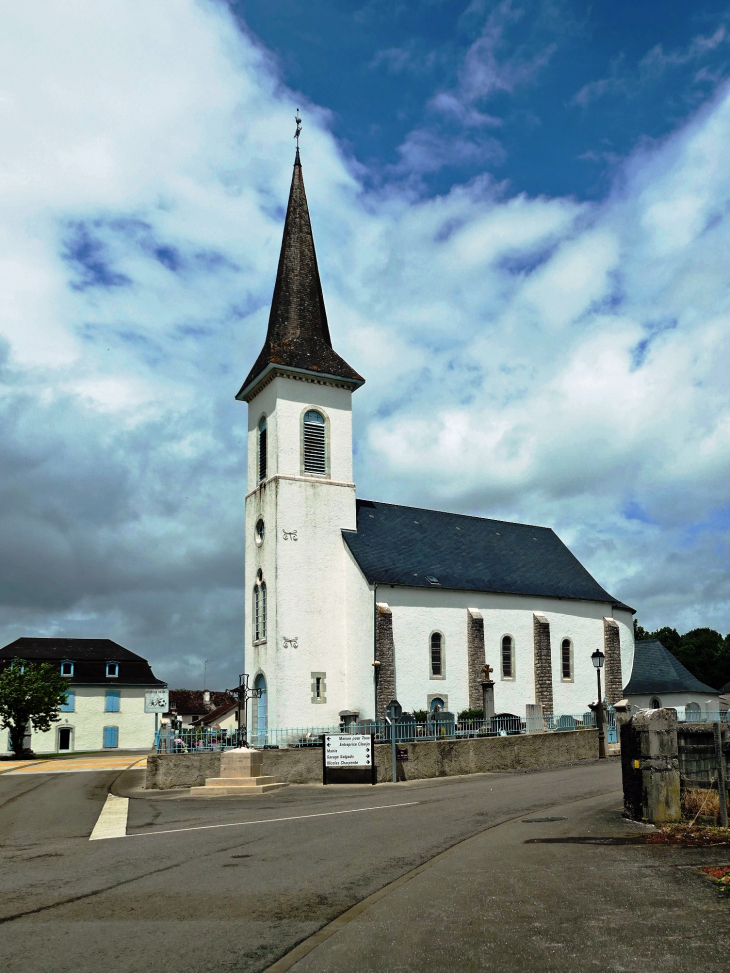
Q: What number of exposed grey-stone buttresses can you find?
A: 4